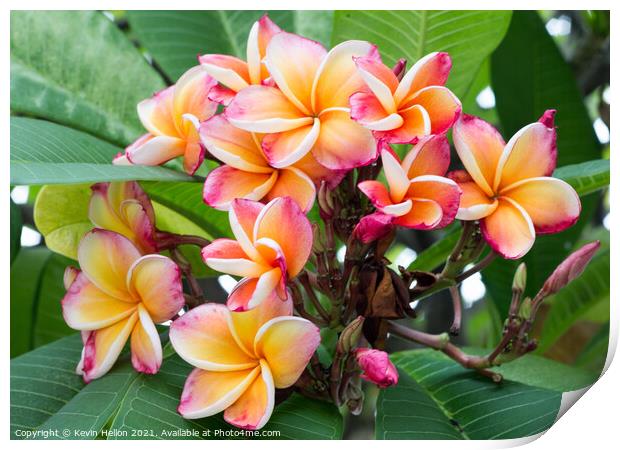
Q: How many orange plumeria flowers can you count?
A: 11